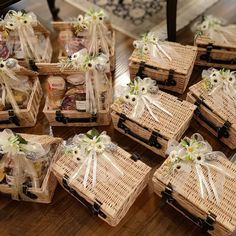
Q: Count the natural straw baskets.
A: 11